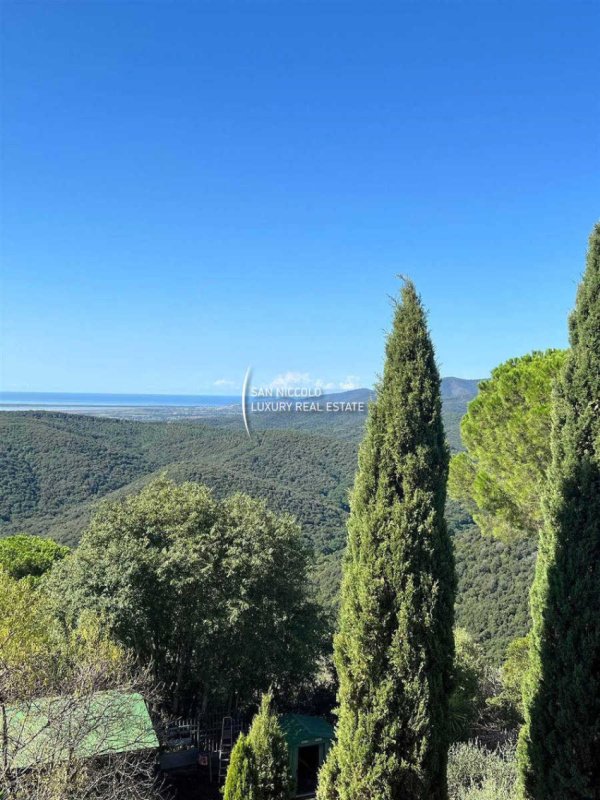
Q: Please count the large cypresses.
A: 2